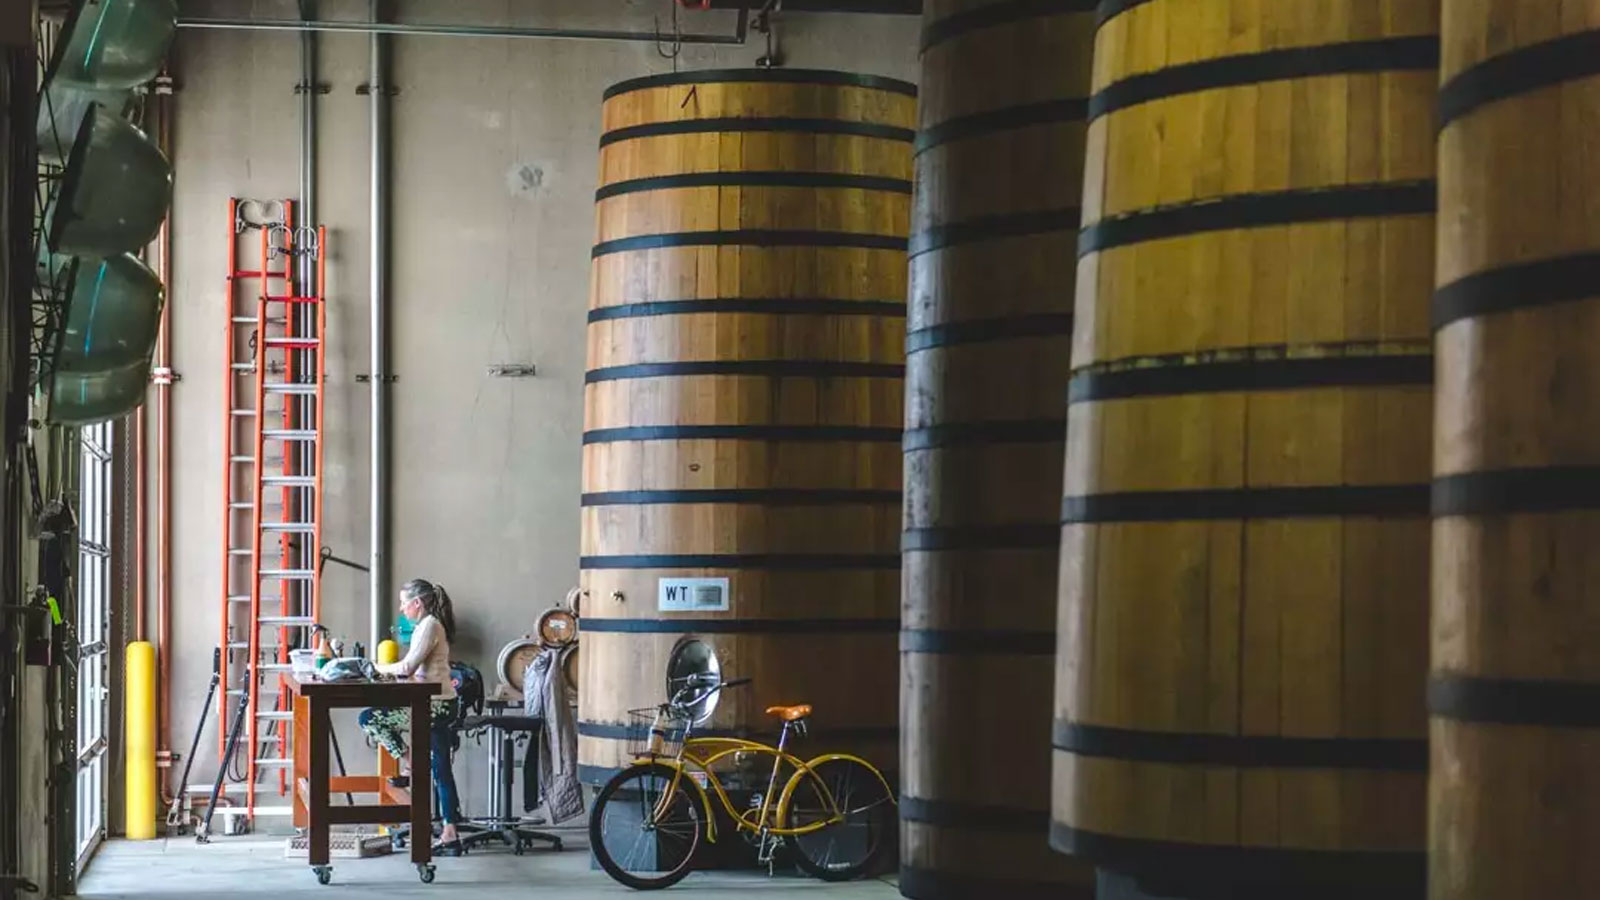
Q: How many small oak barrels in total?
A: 4